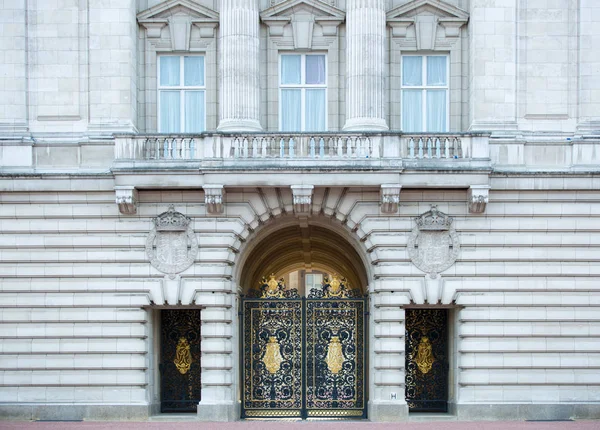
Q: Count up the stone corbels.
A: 5